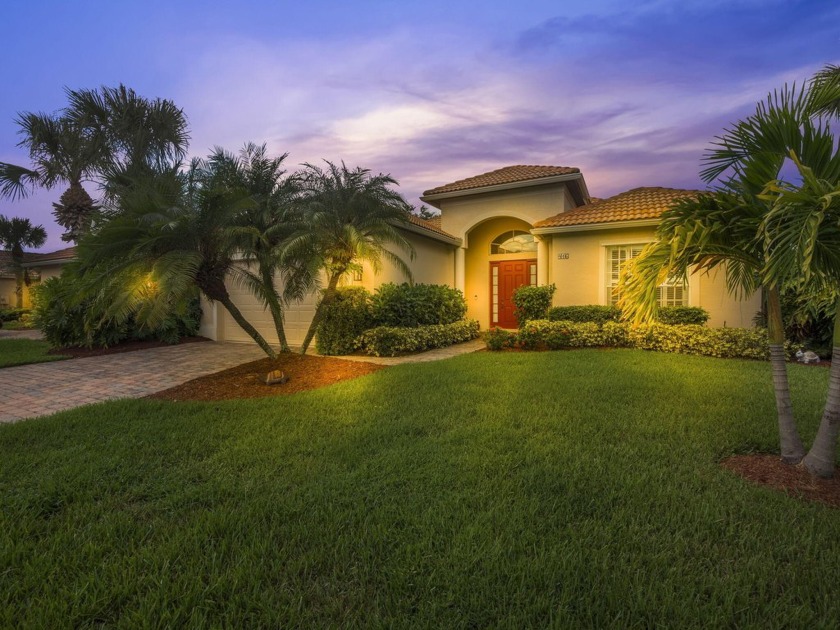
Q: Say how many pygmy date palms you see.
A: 3